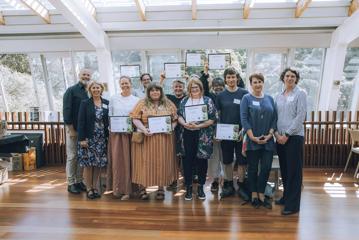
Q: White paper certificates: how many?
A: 8